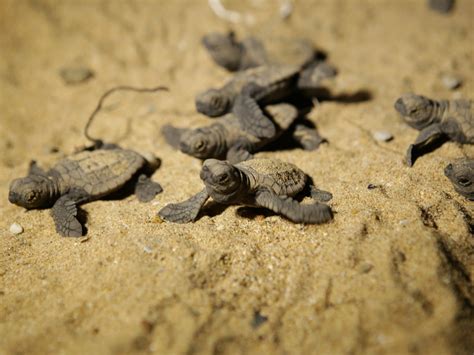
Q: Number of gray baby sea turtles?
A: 7